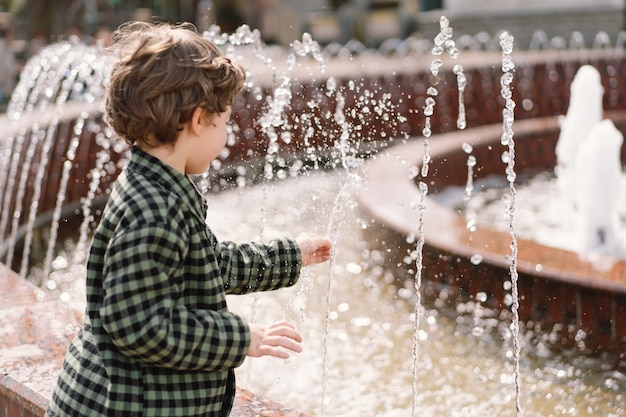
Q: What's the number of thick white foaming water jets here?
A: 2